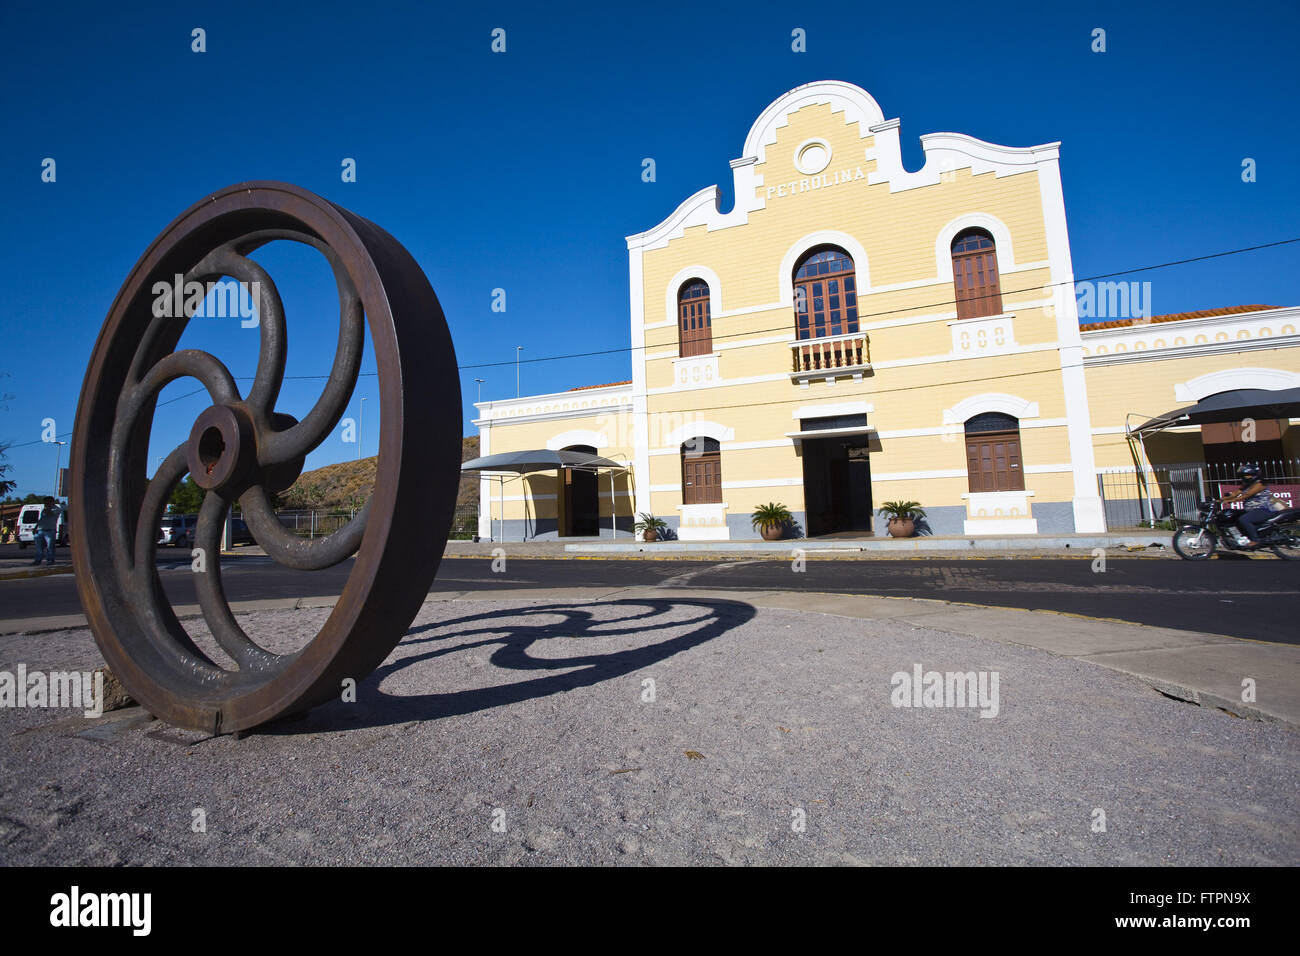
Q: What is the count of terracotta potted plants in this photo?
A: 3